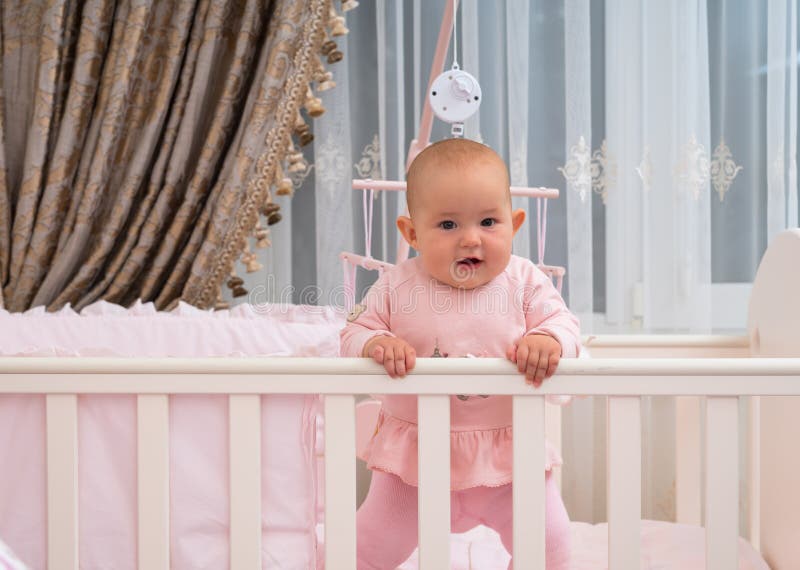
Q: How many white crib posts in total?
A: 8